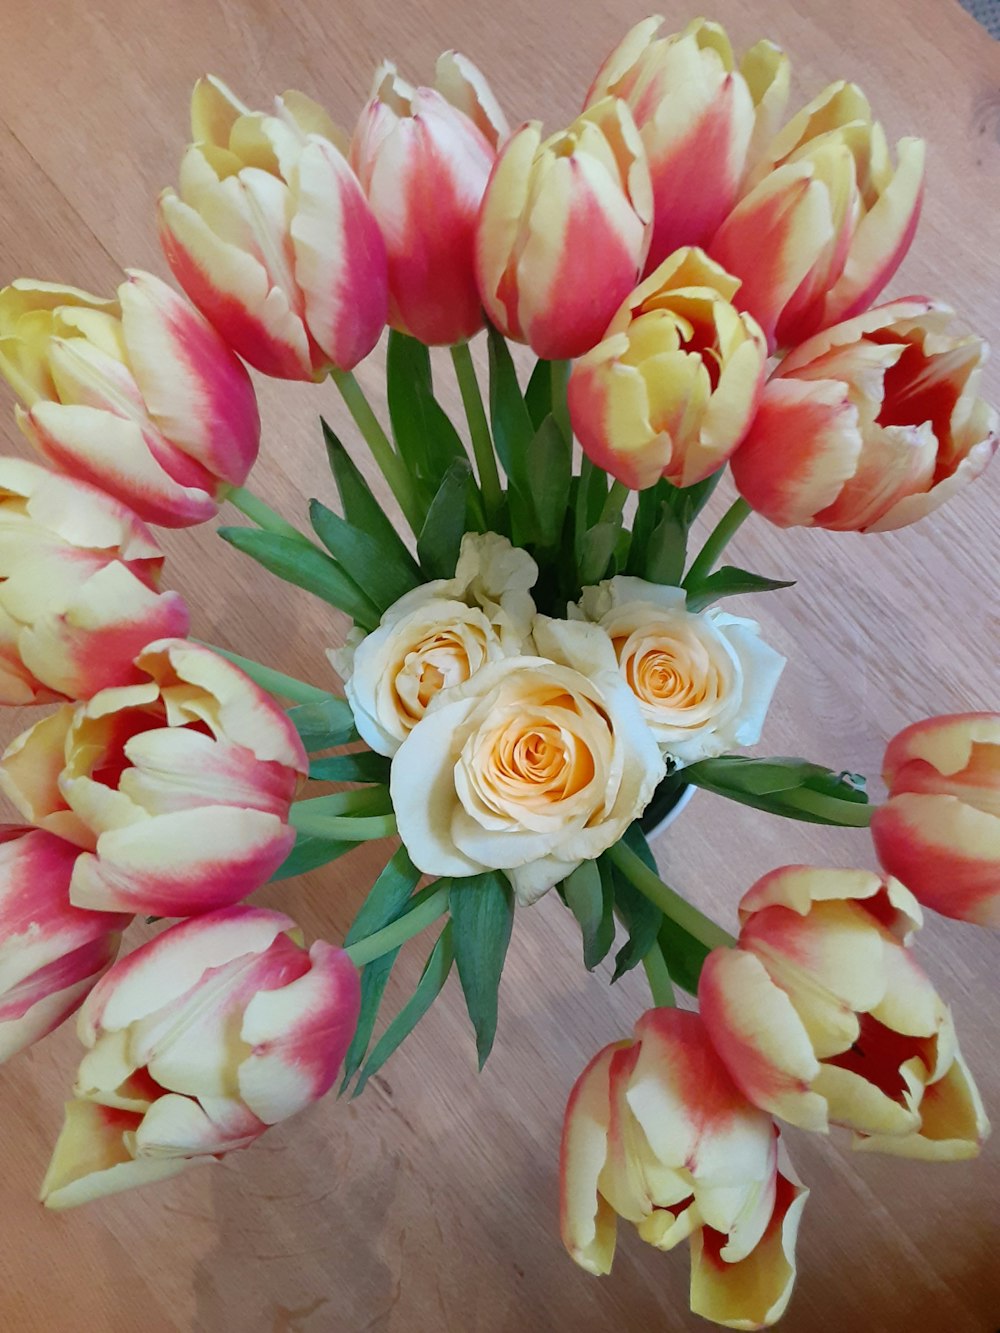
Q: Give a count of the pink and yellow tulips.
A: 15